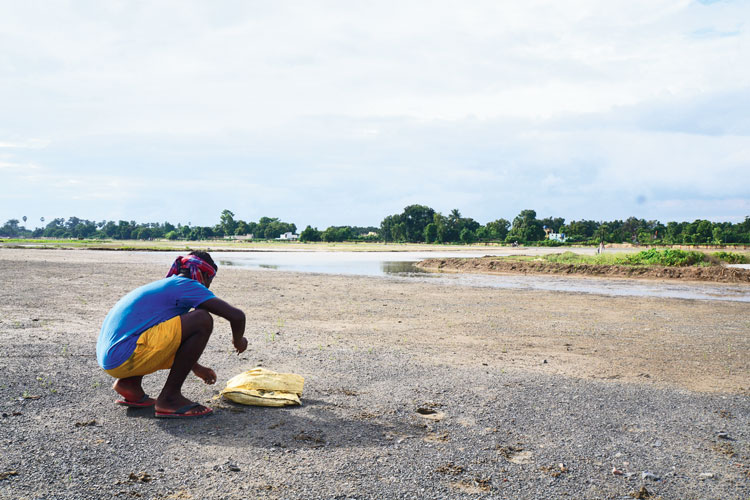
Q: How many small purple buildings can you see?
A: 0